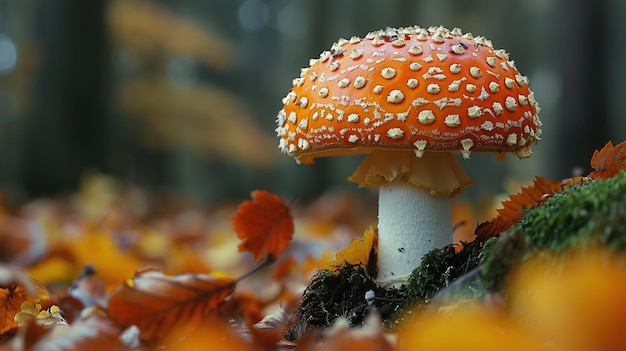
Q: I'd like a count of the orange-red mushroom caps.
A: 1